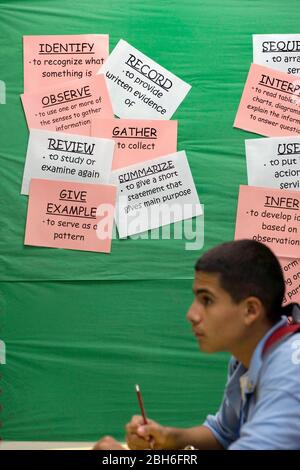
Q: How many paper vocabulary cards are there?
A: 12